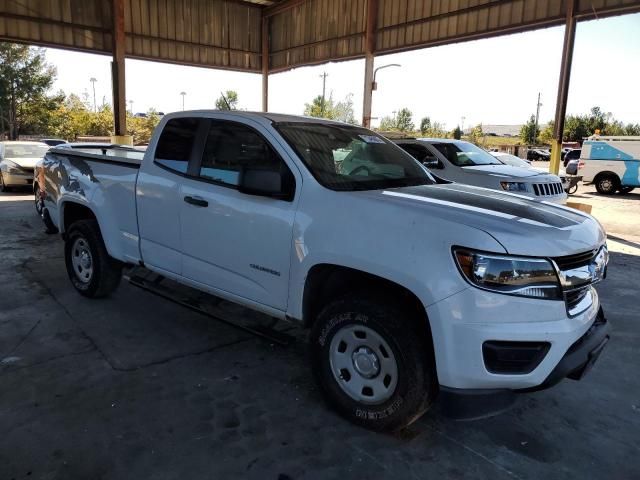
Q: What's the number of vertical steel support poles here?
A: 4